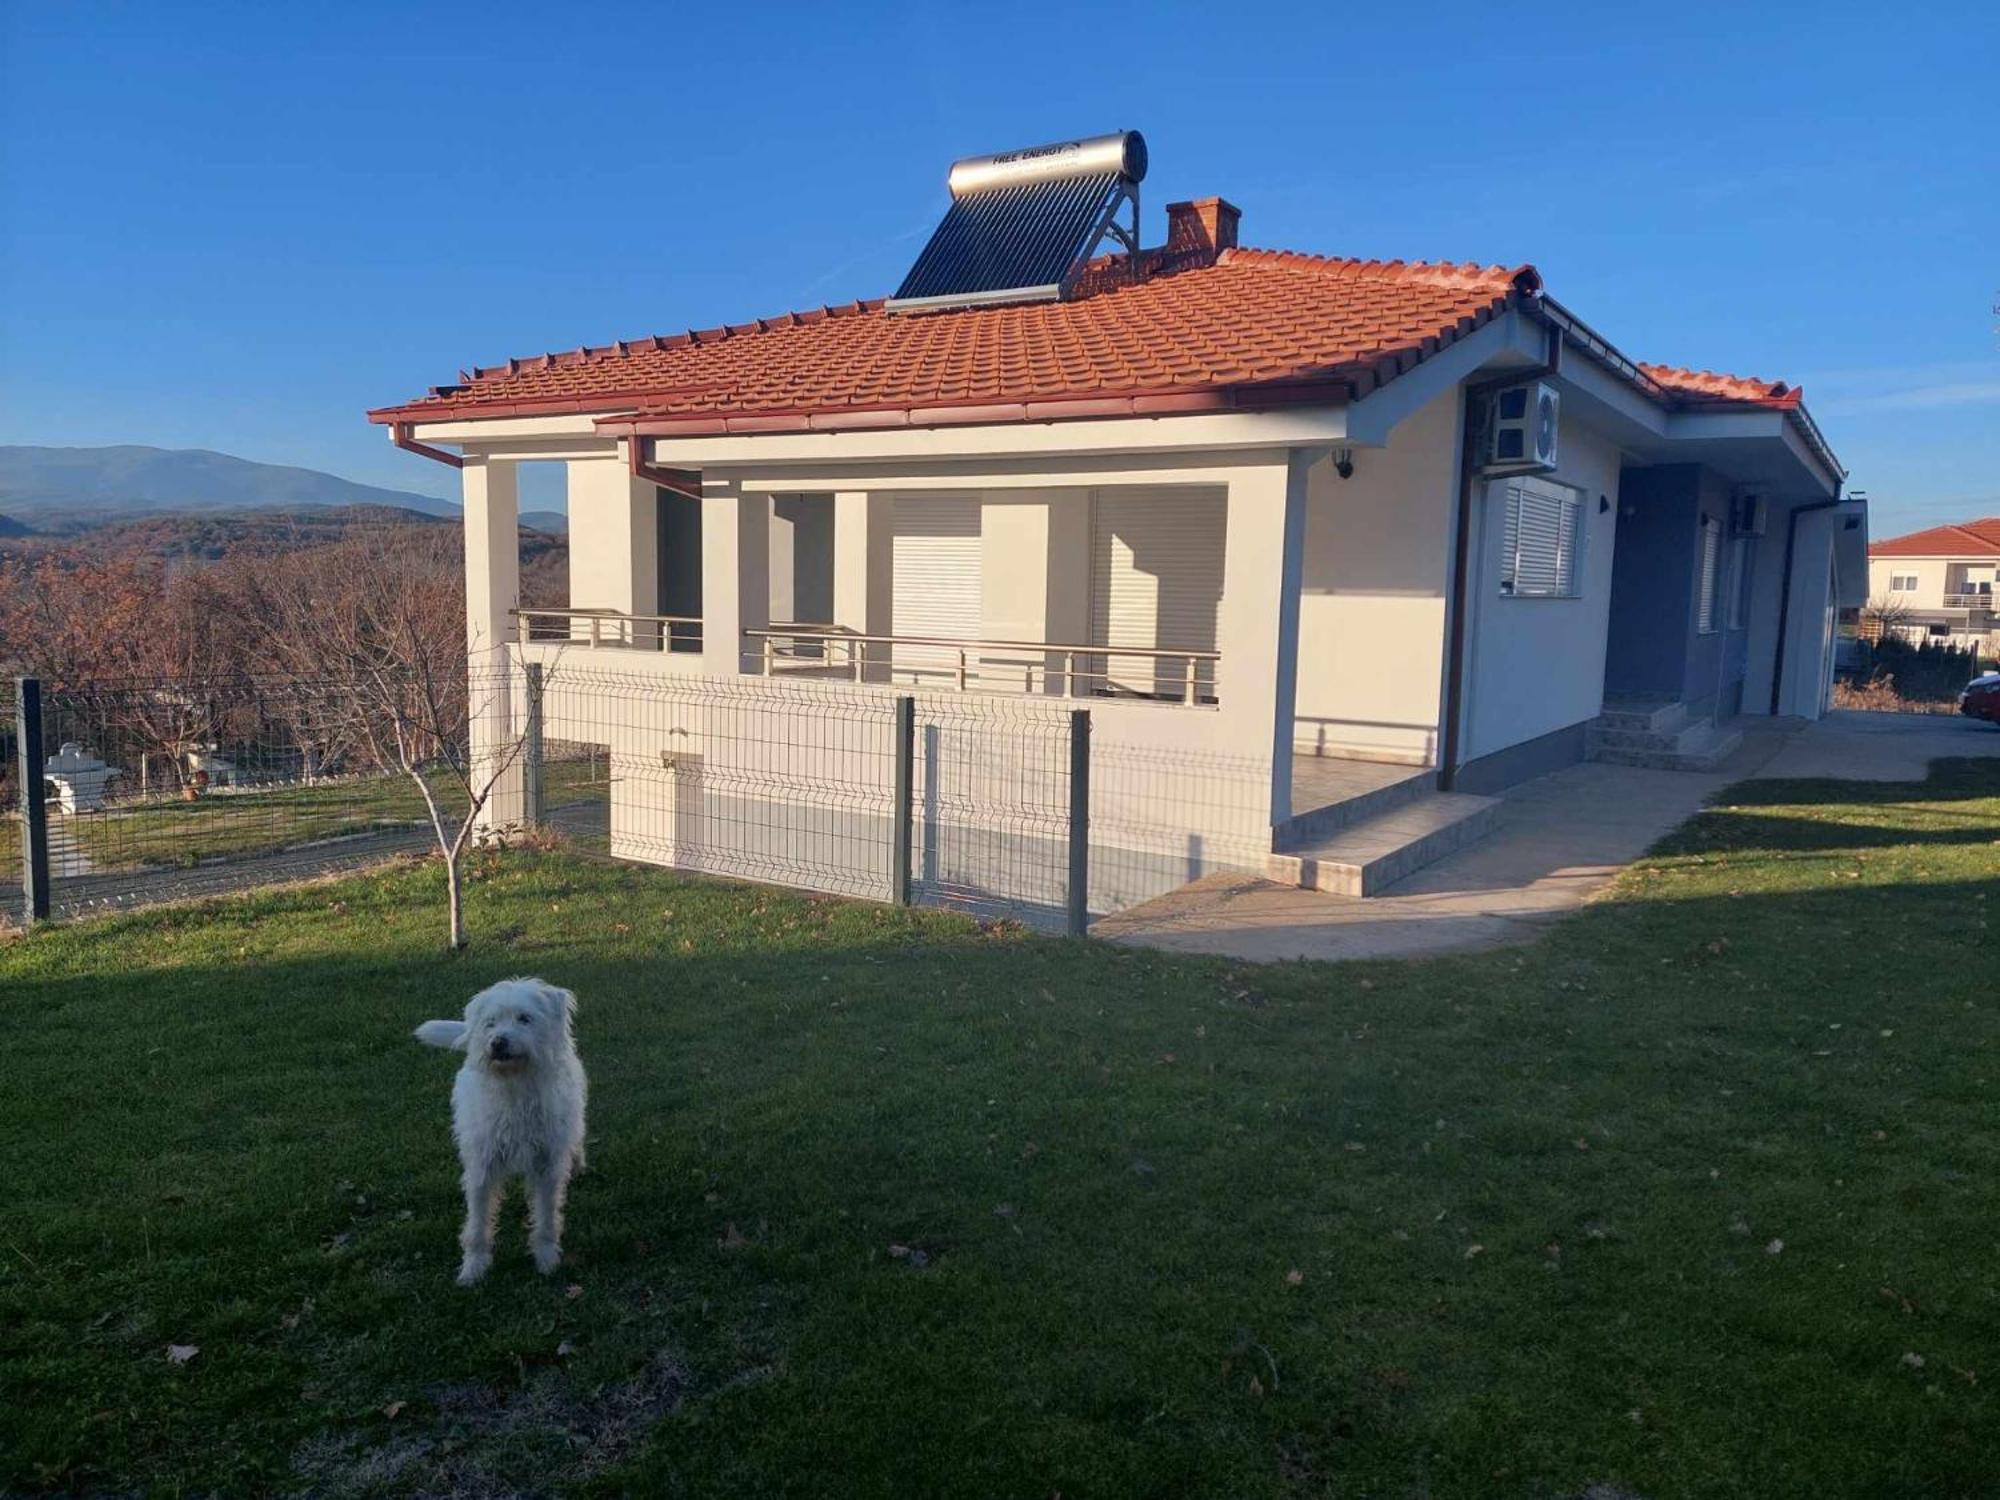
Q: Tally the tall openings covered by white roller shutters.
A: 2